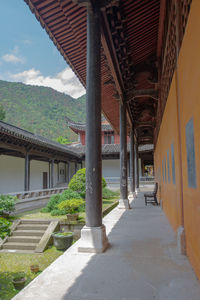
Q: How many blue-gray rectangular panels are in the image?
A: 5